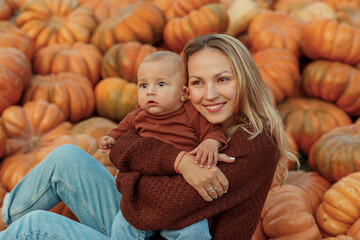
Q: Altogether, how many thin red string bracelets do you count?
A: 1